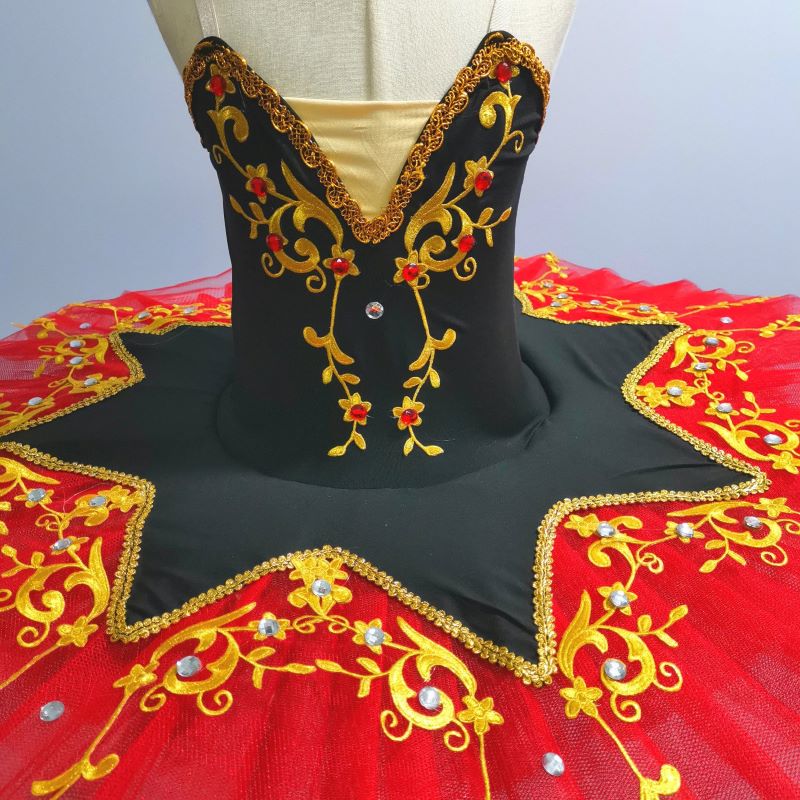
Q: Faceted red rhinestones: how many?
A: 10